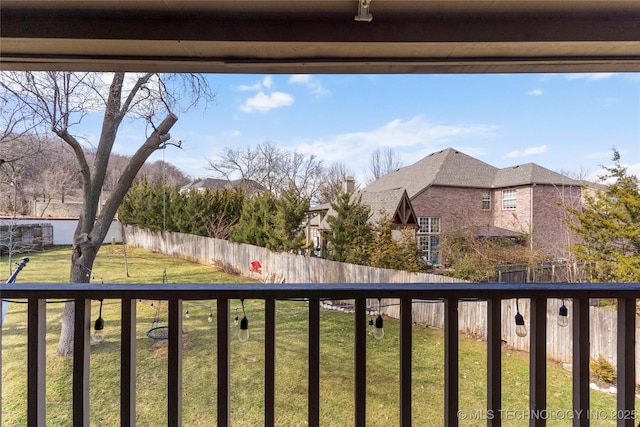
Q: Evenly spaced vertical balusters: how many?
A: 14